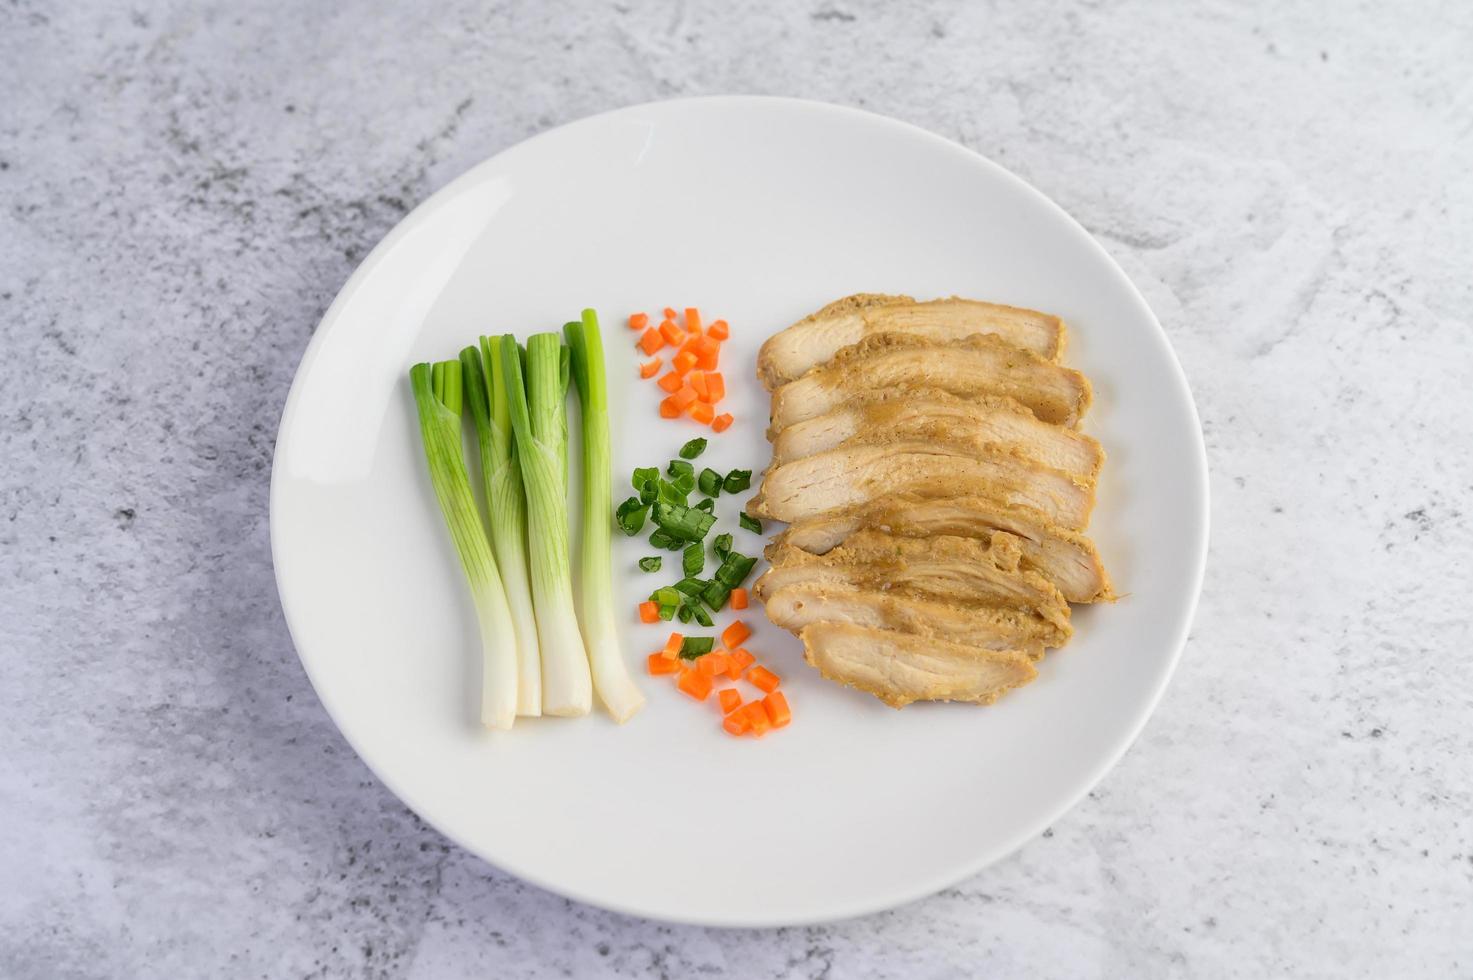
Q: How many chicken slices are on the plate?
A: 8